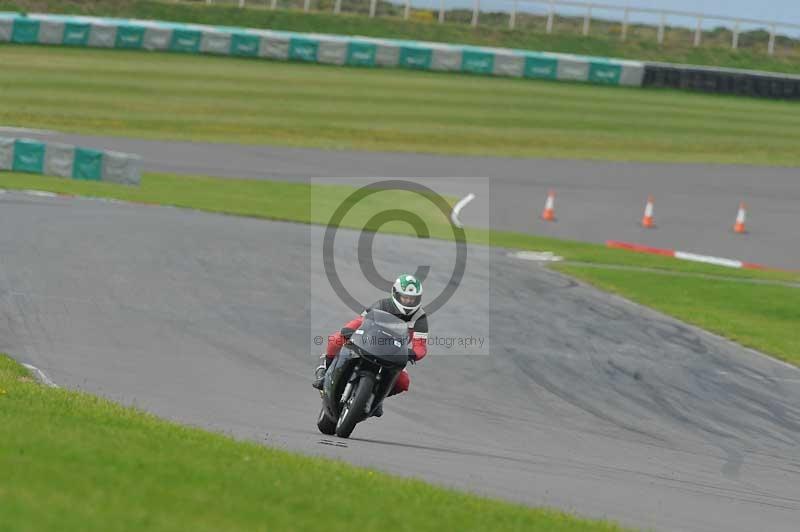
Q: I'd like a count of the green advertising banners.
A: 13